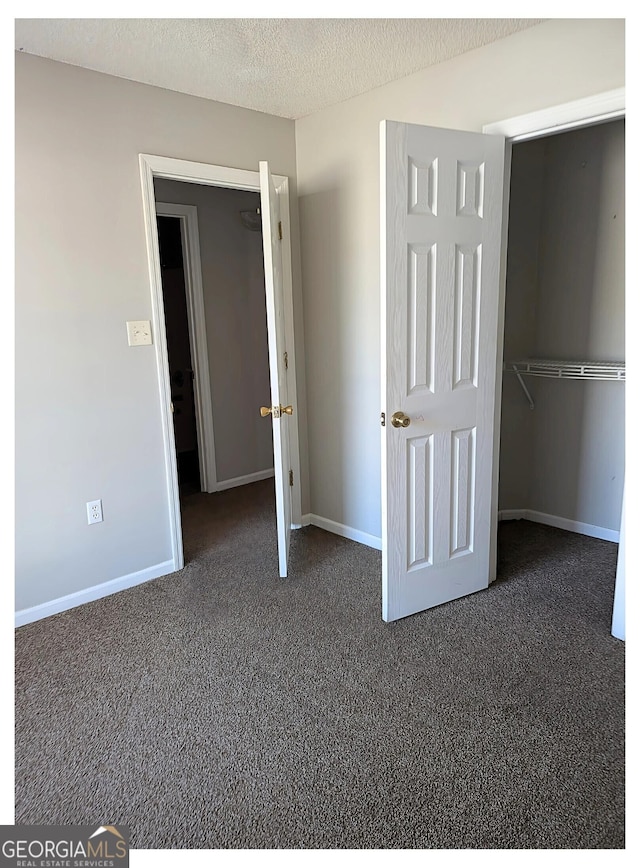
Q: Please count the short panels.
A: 2